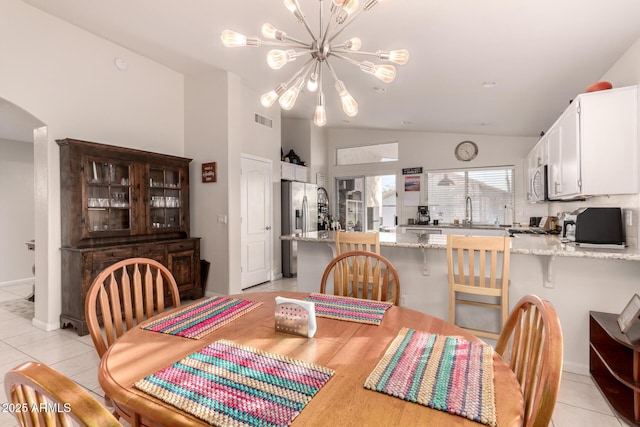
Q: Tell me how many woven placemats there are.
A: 4